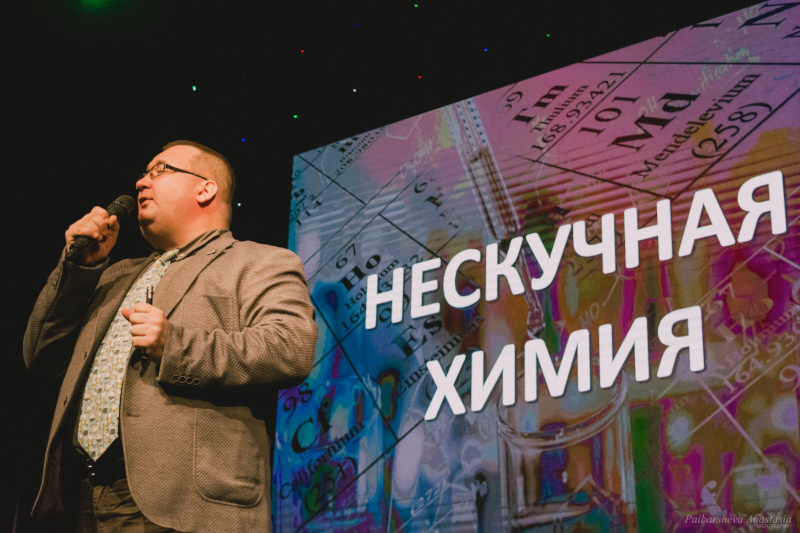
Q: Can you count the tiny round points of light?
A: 11